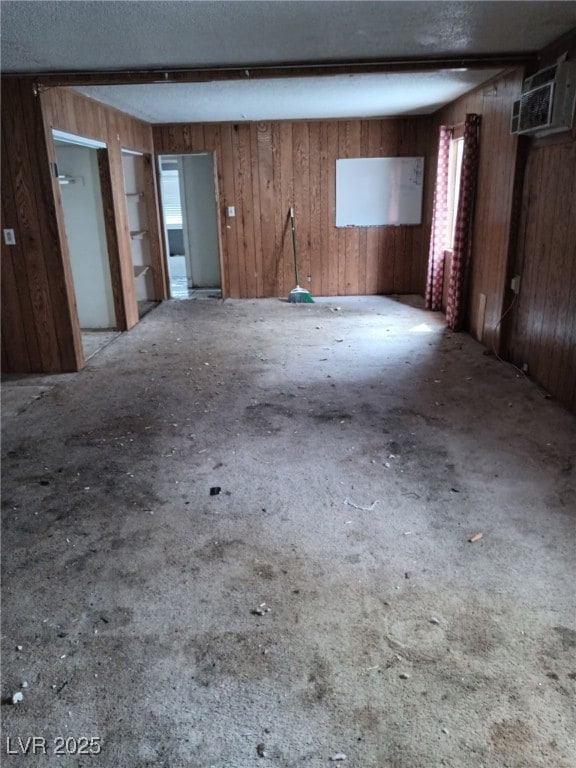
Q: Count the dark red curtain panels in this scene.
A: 2